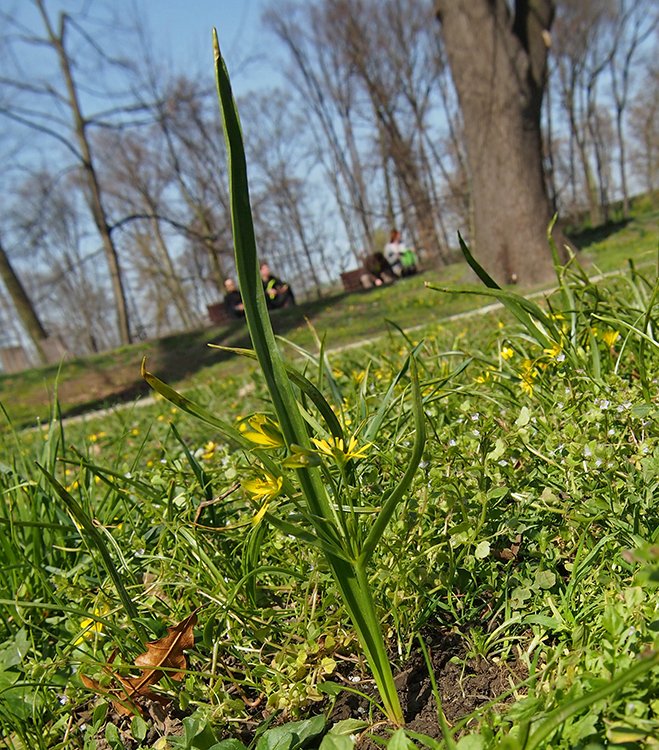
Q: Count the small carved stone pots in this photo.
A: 0